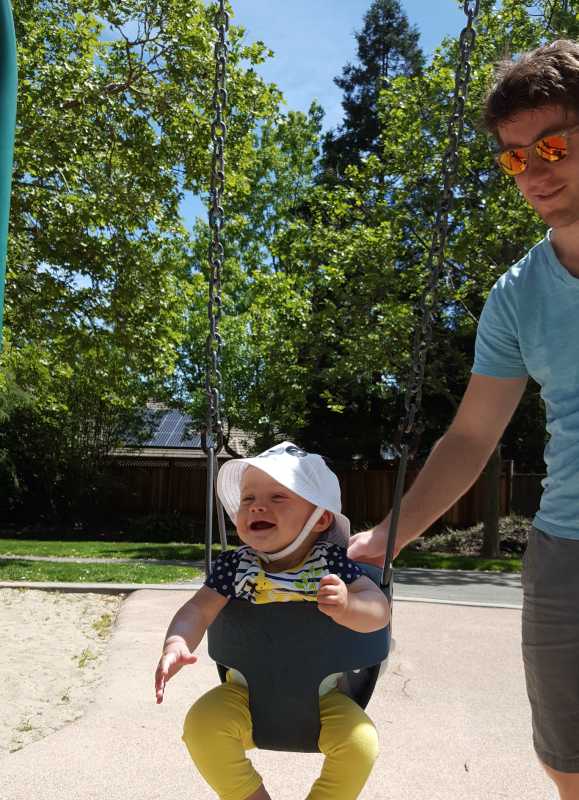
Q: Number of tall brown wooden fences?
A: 1